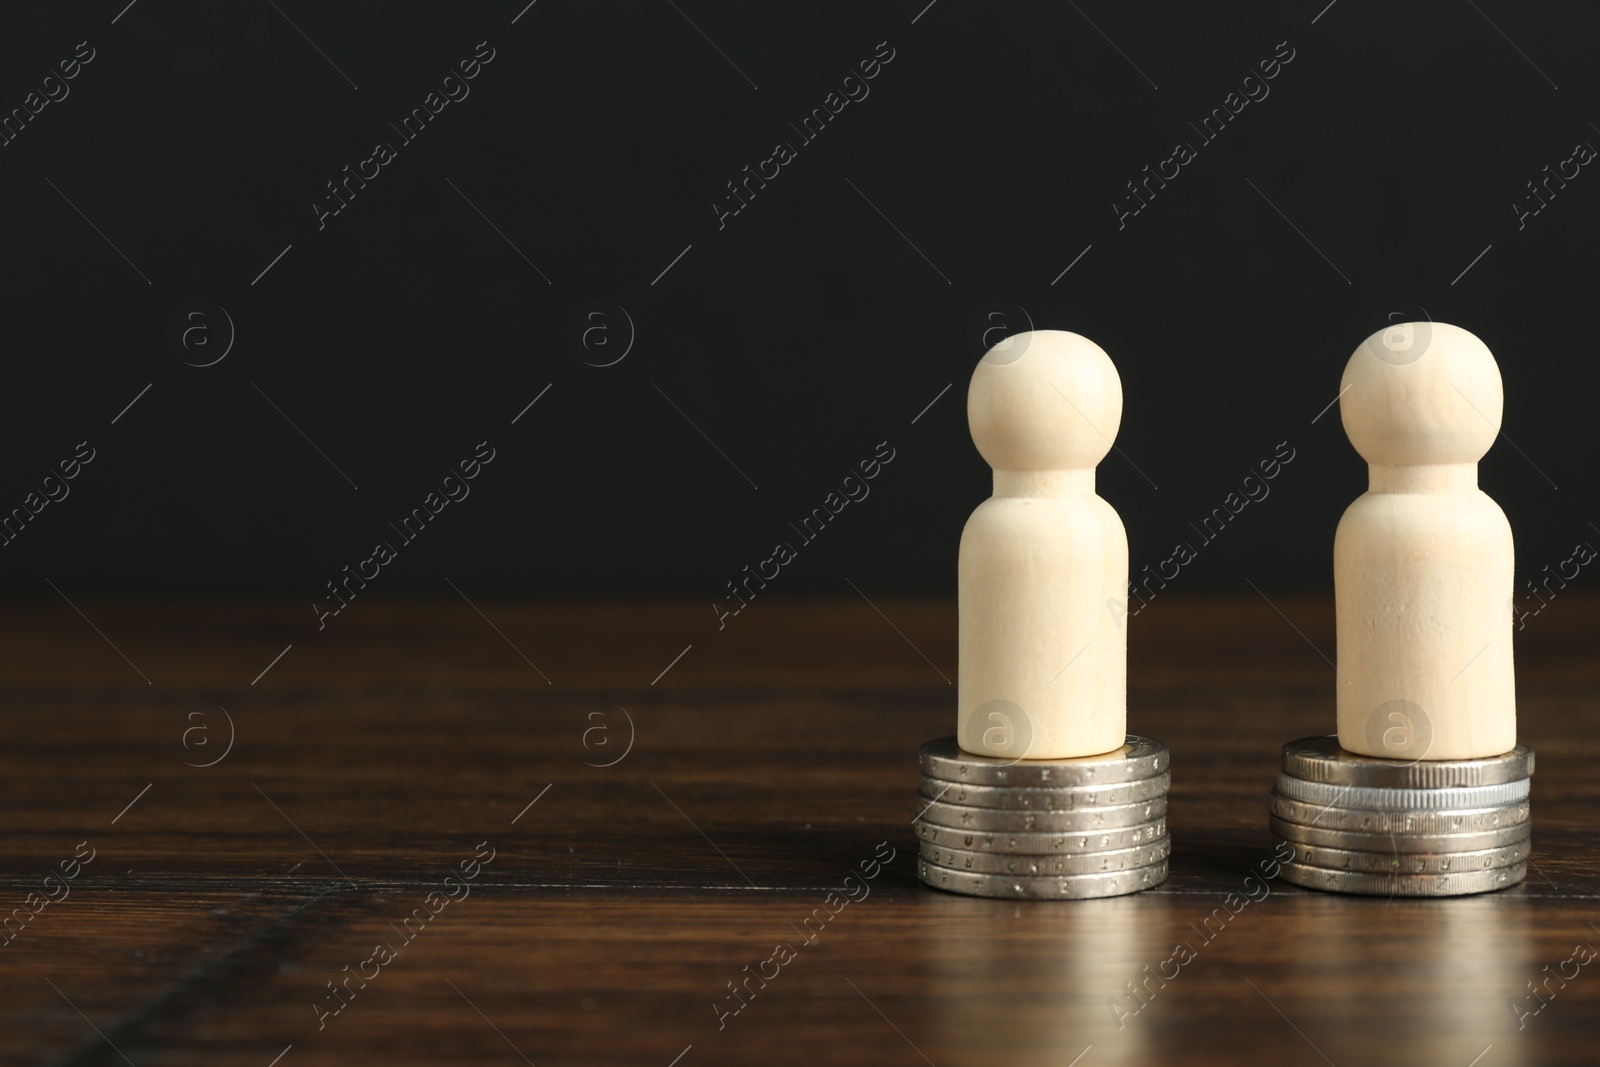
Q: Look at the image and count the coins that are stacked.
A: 12